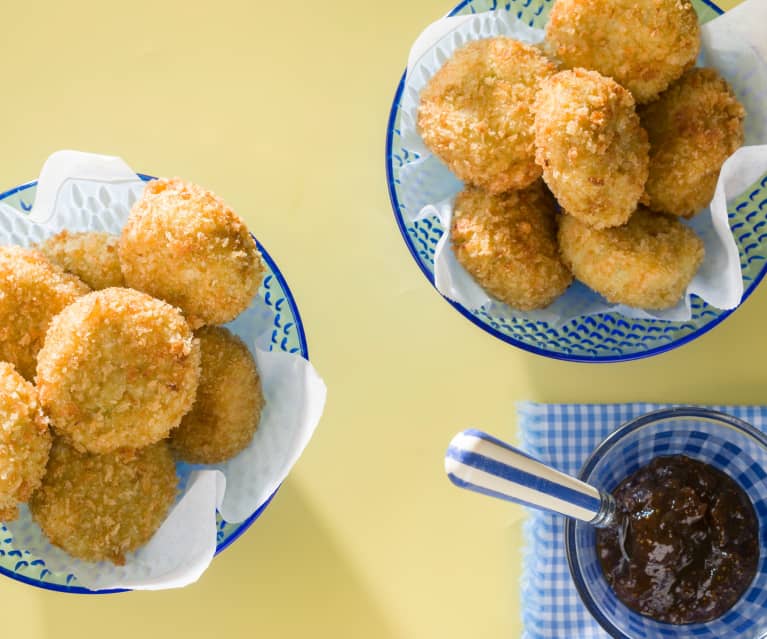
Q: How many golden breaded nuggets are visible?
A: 13